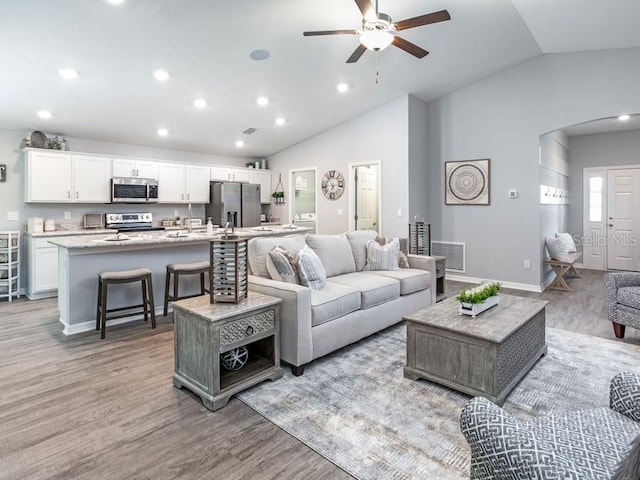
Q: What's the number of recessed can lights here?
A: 11